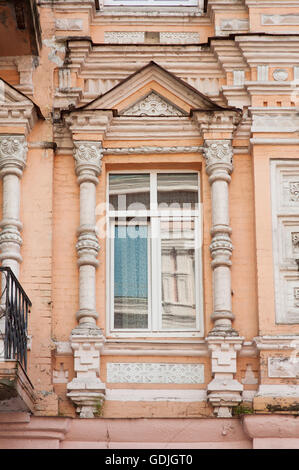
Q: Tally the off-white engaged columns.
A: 3